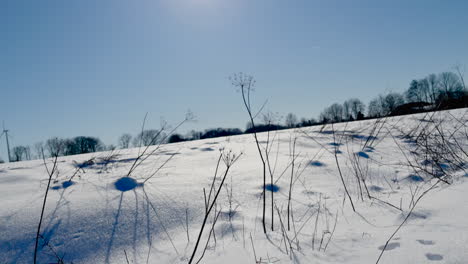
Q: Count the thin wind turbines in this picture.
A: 1